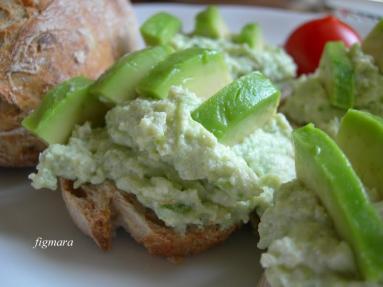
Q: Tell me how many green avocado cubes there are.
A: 11